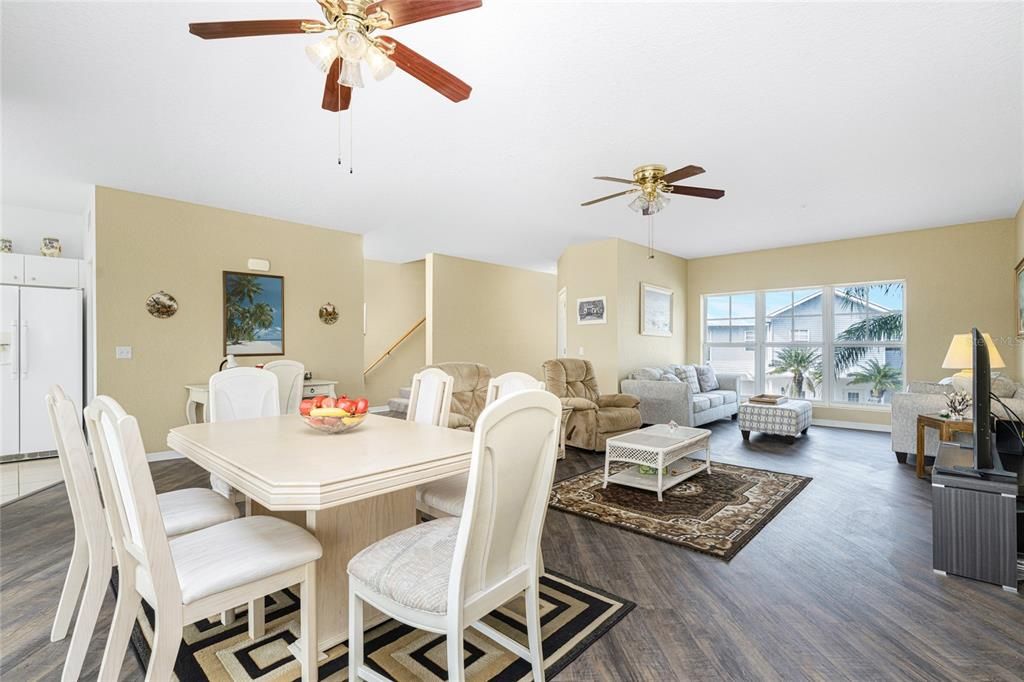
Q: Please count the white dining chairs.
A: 7